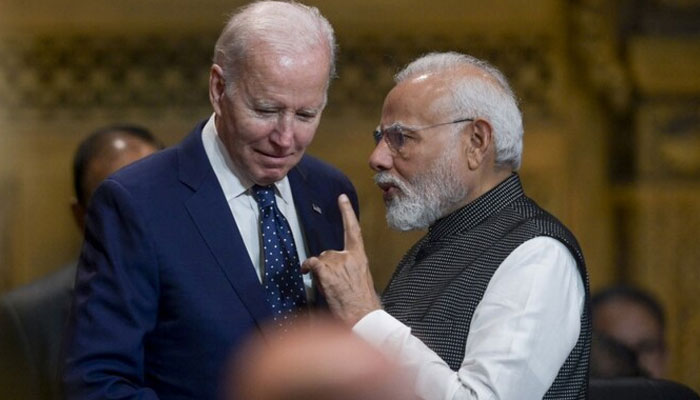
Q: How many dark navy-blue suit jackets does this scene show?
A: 1